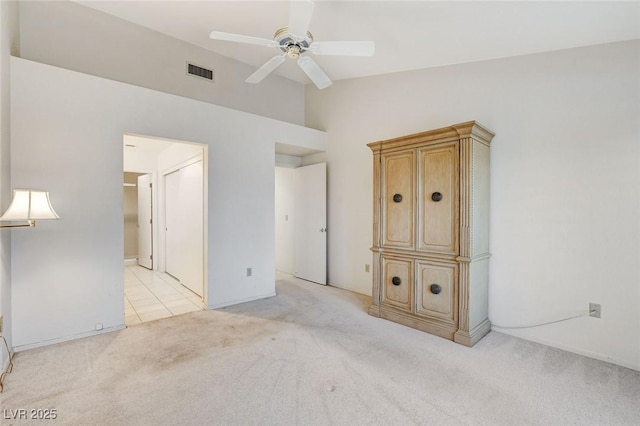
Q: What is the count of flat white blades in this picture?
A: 5